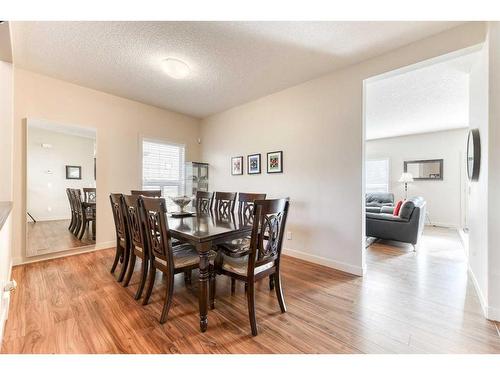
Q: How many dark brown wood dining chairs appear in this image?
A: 8